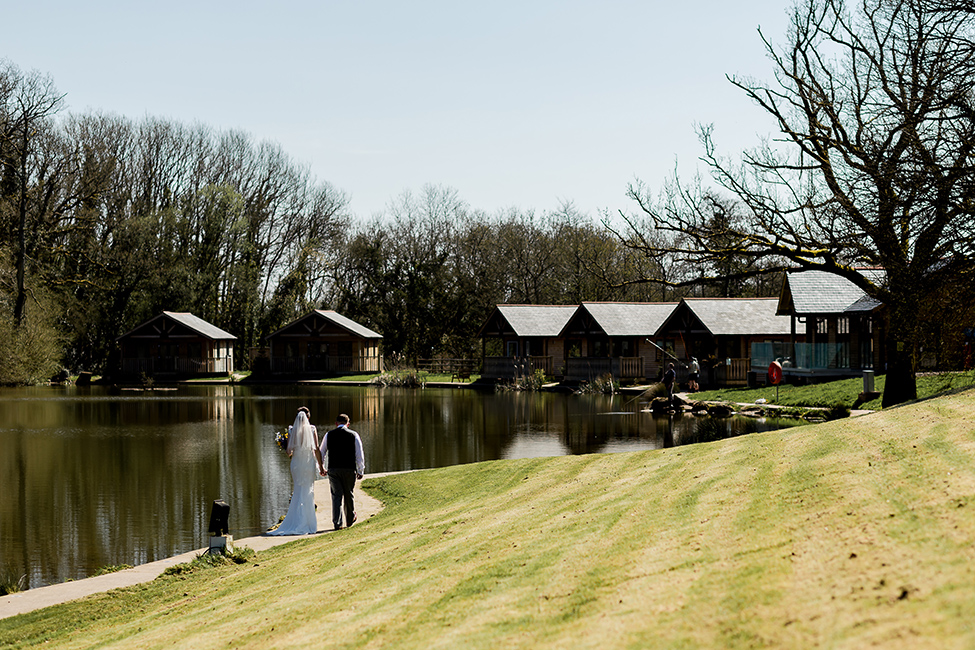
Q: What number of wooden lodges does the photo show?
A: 6